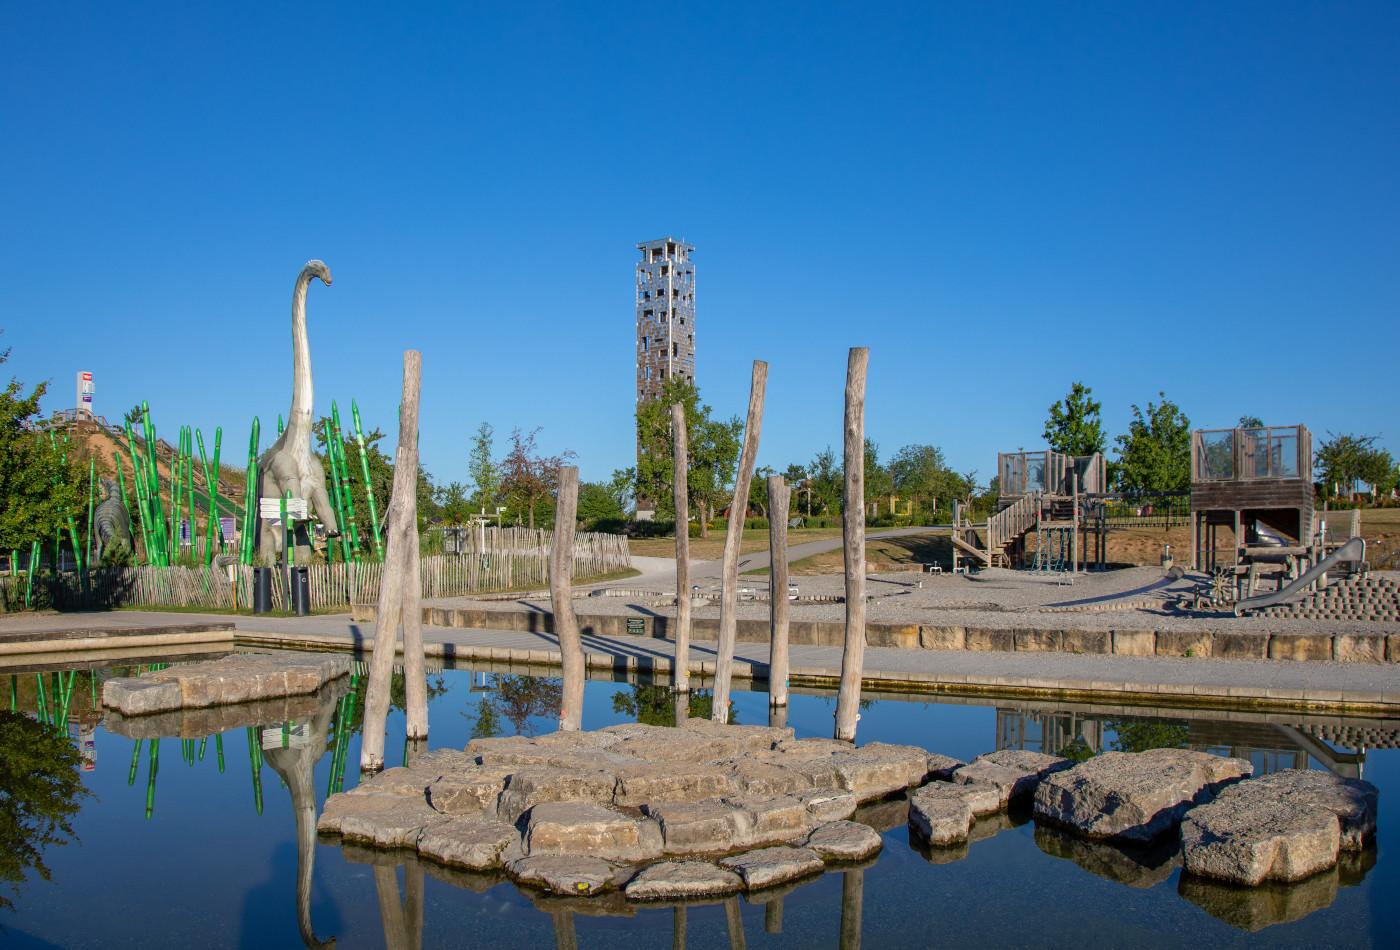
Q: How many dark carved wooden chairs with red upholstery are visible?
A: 0